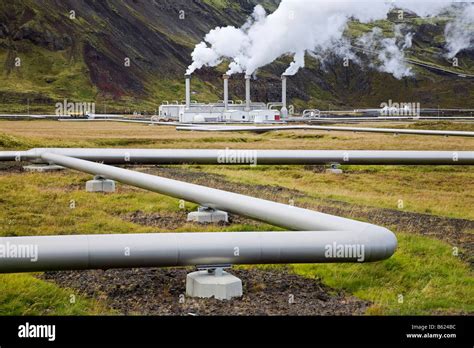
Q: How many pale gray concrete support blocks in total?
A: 5